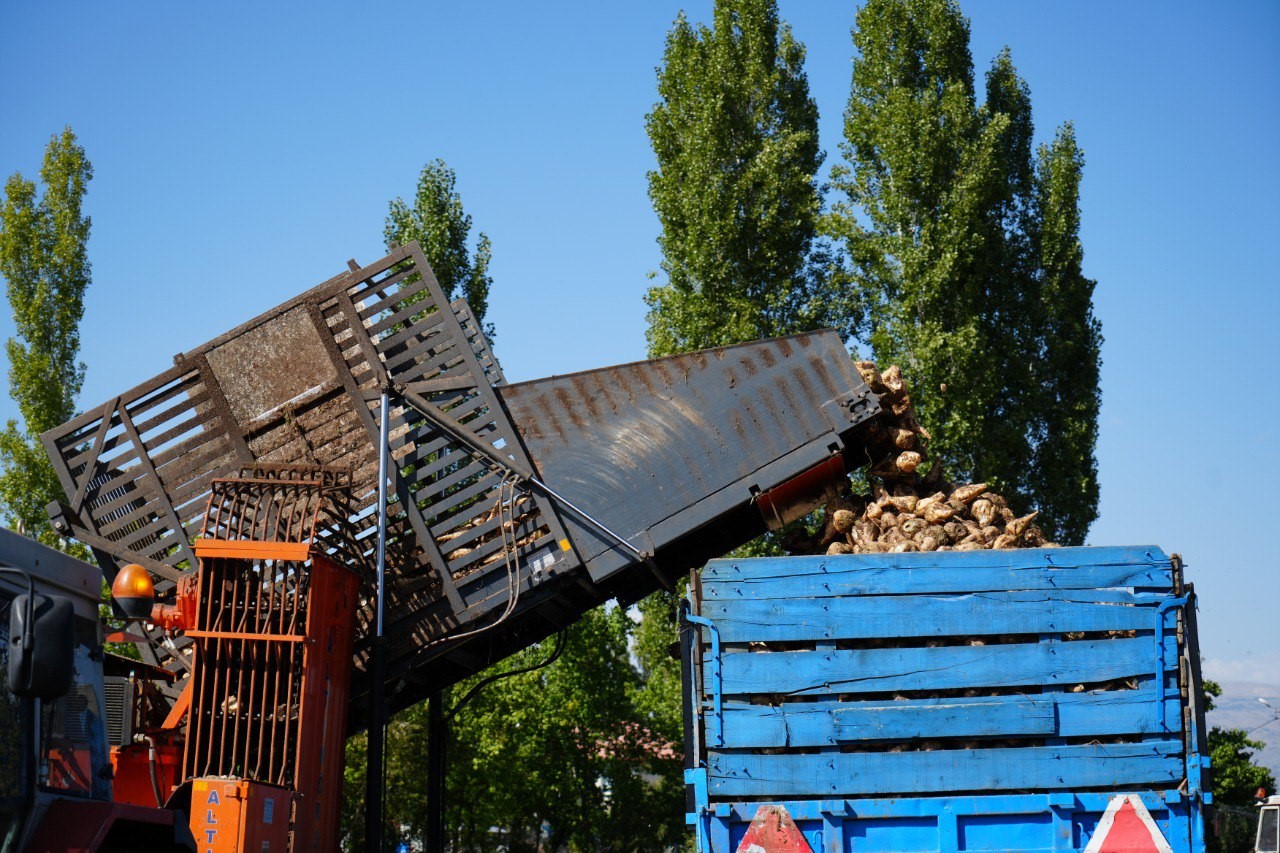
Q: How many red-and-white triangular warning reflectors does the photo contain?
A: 2